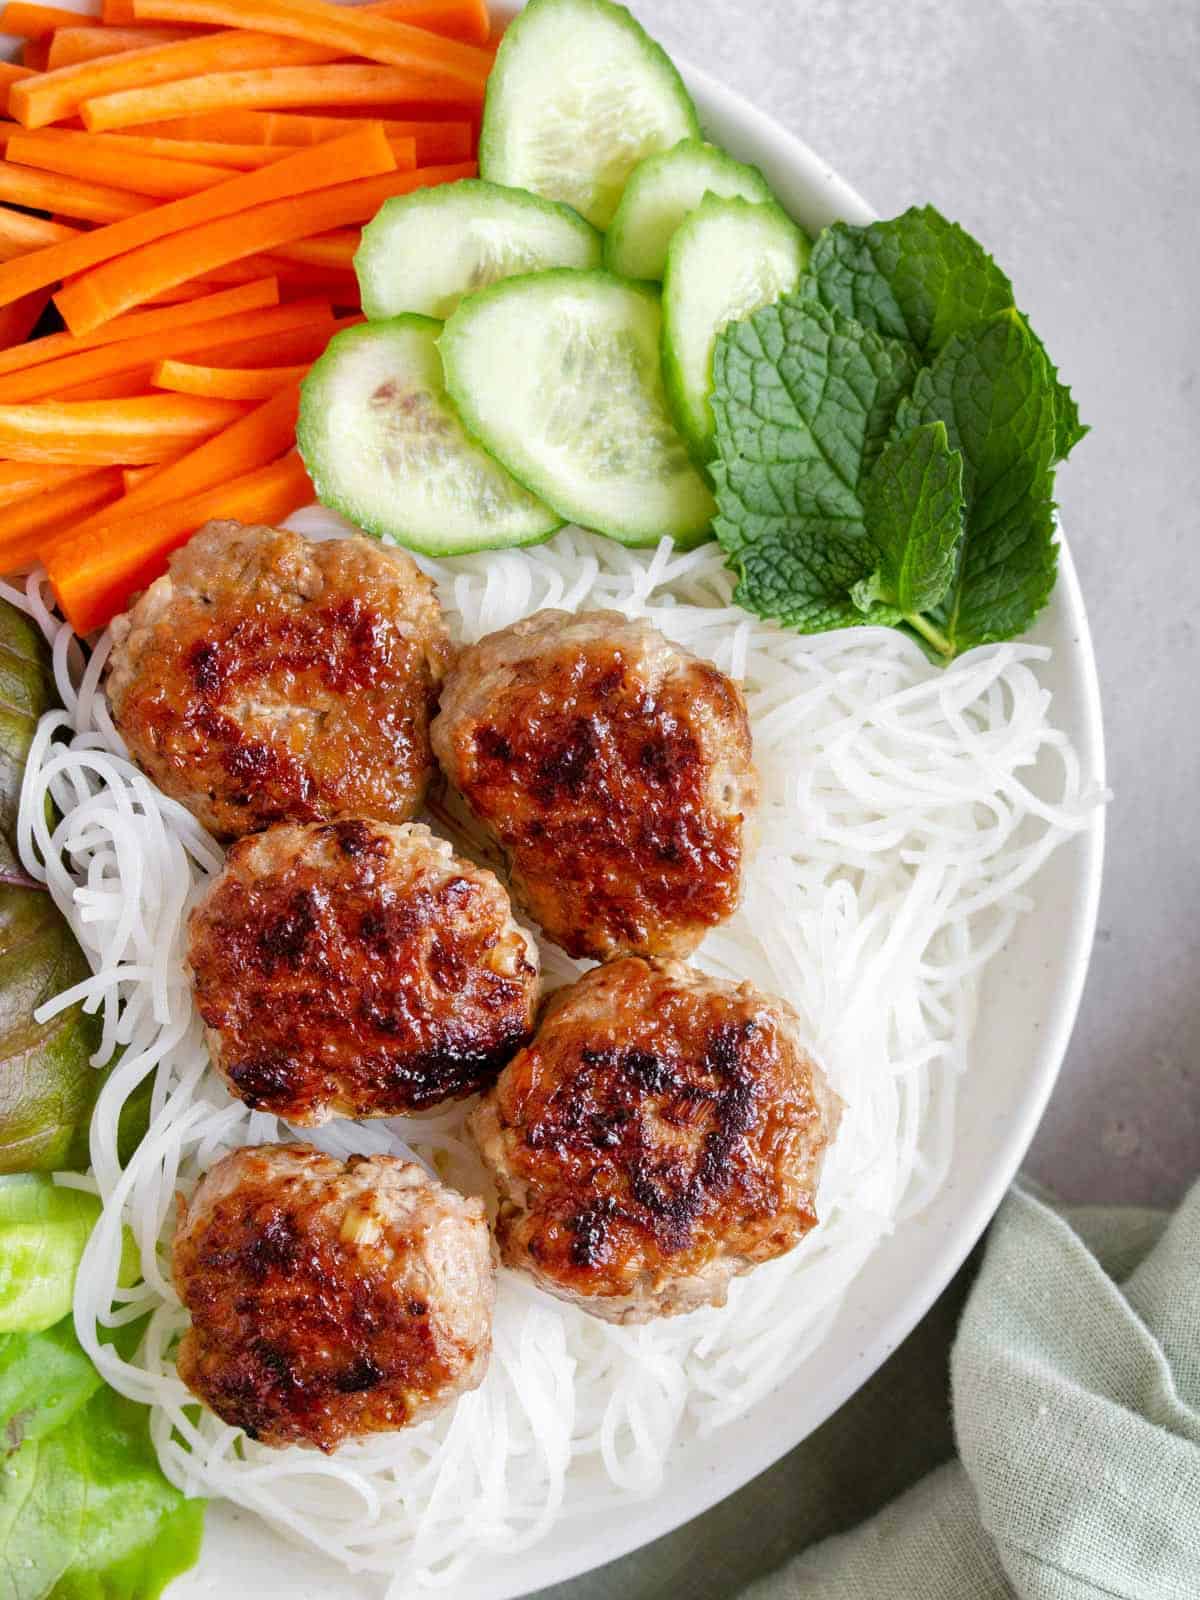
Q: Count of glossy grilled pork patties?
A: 5